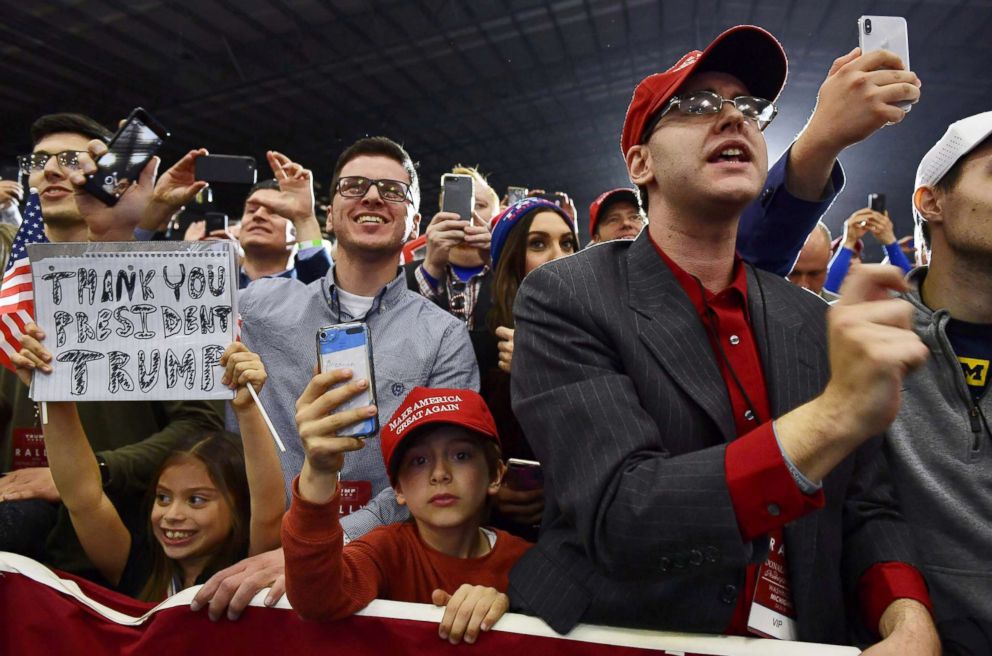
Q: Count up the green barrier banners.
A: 0